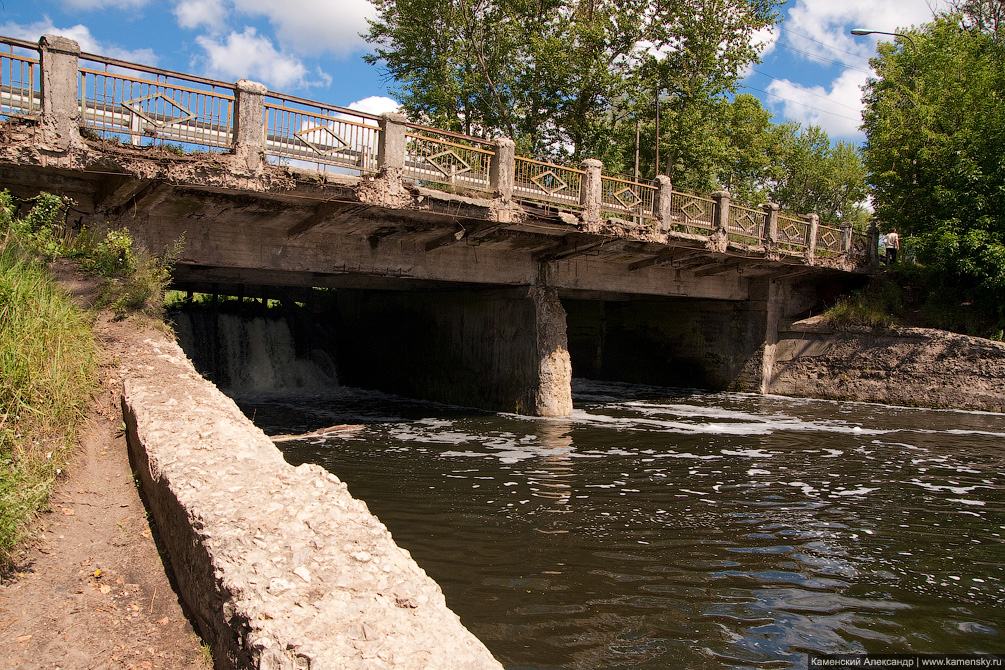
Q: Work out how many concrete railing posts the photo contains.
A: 11